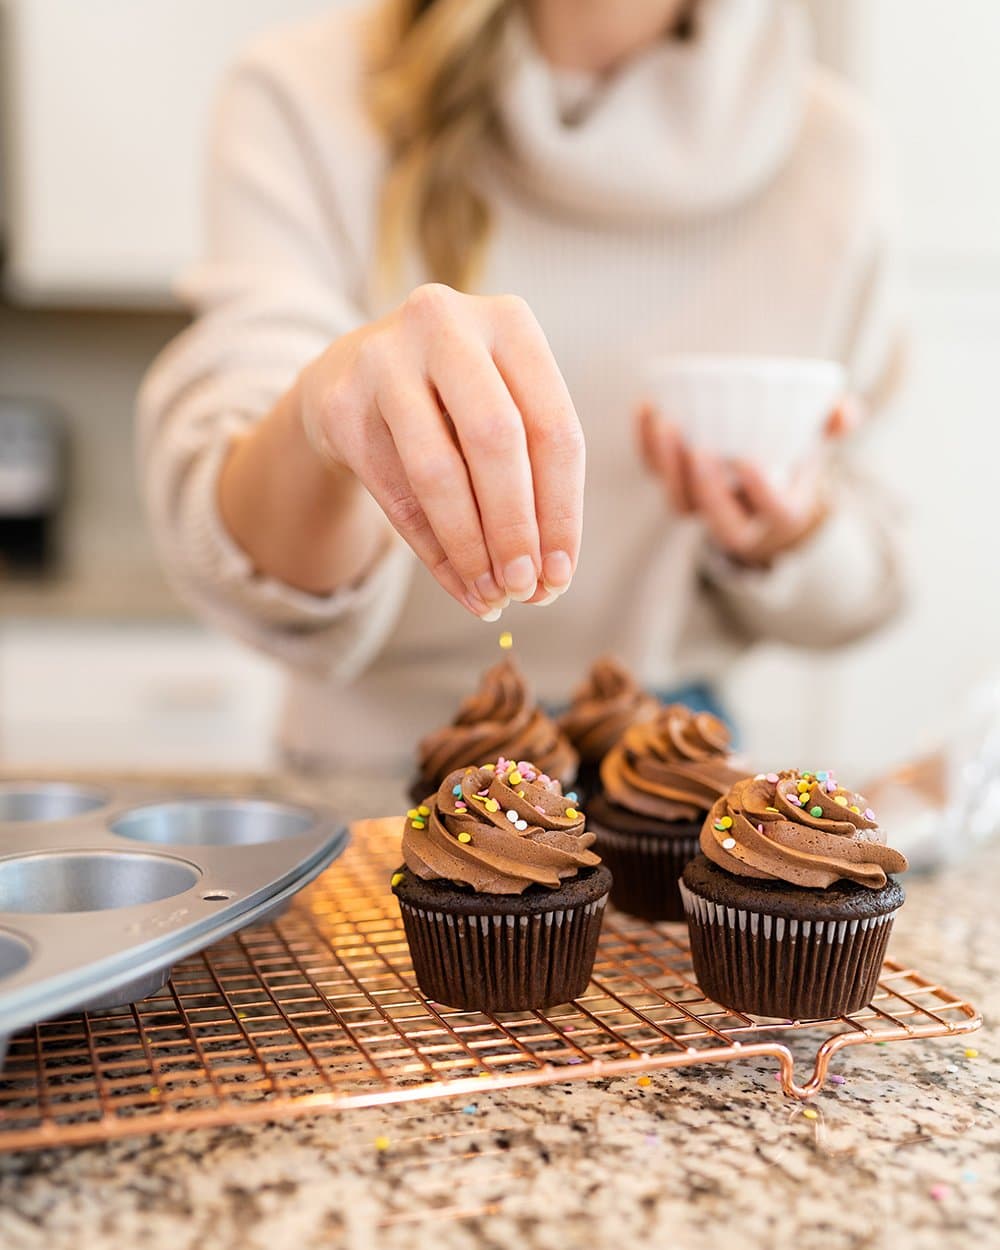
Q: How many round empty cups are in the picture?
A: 4